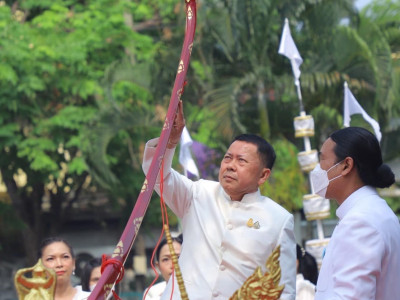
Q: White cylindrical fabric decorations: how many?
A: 4